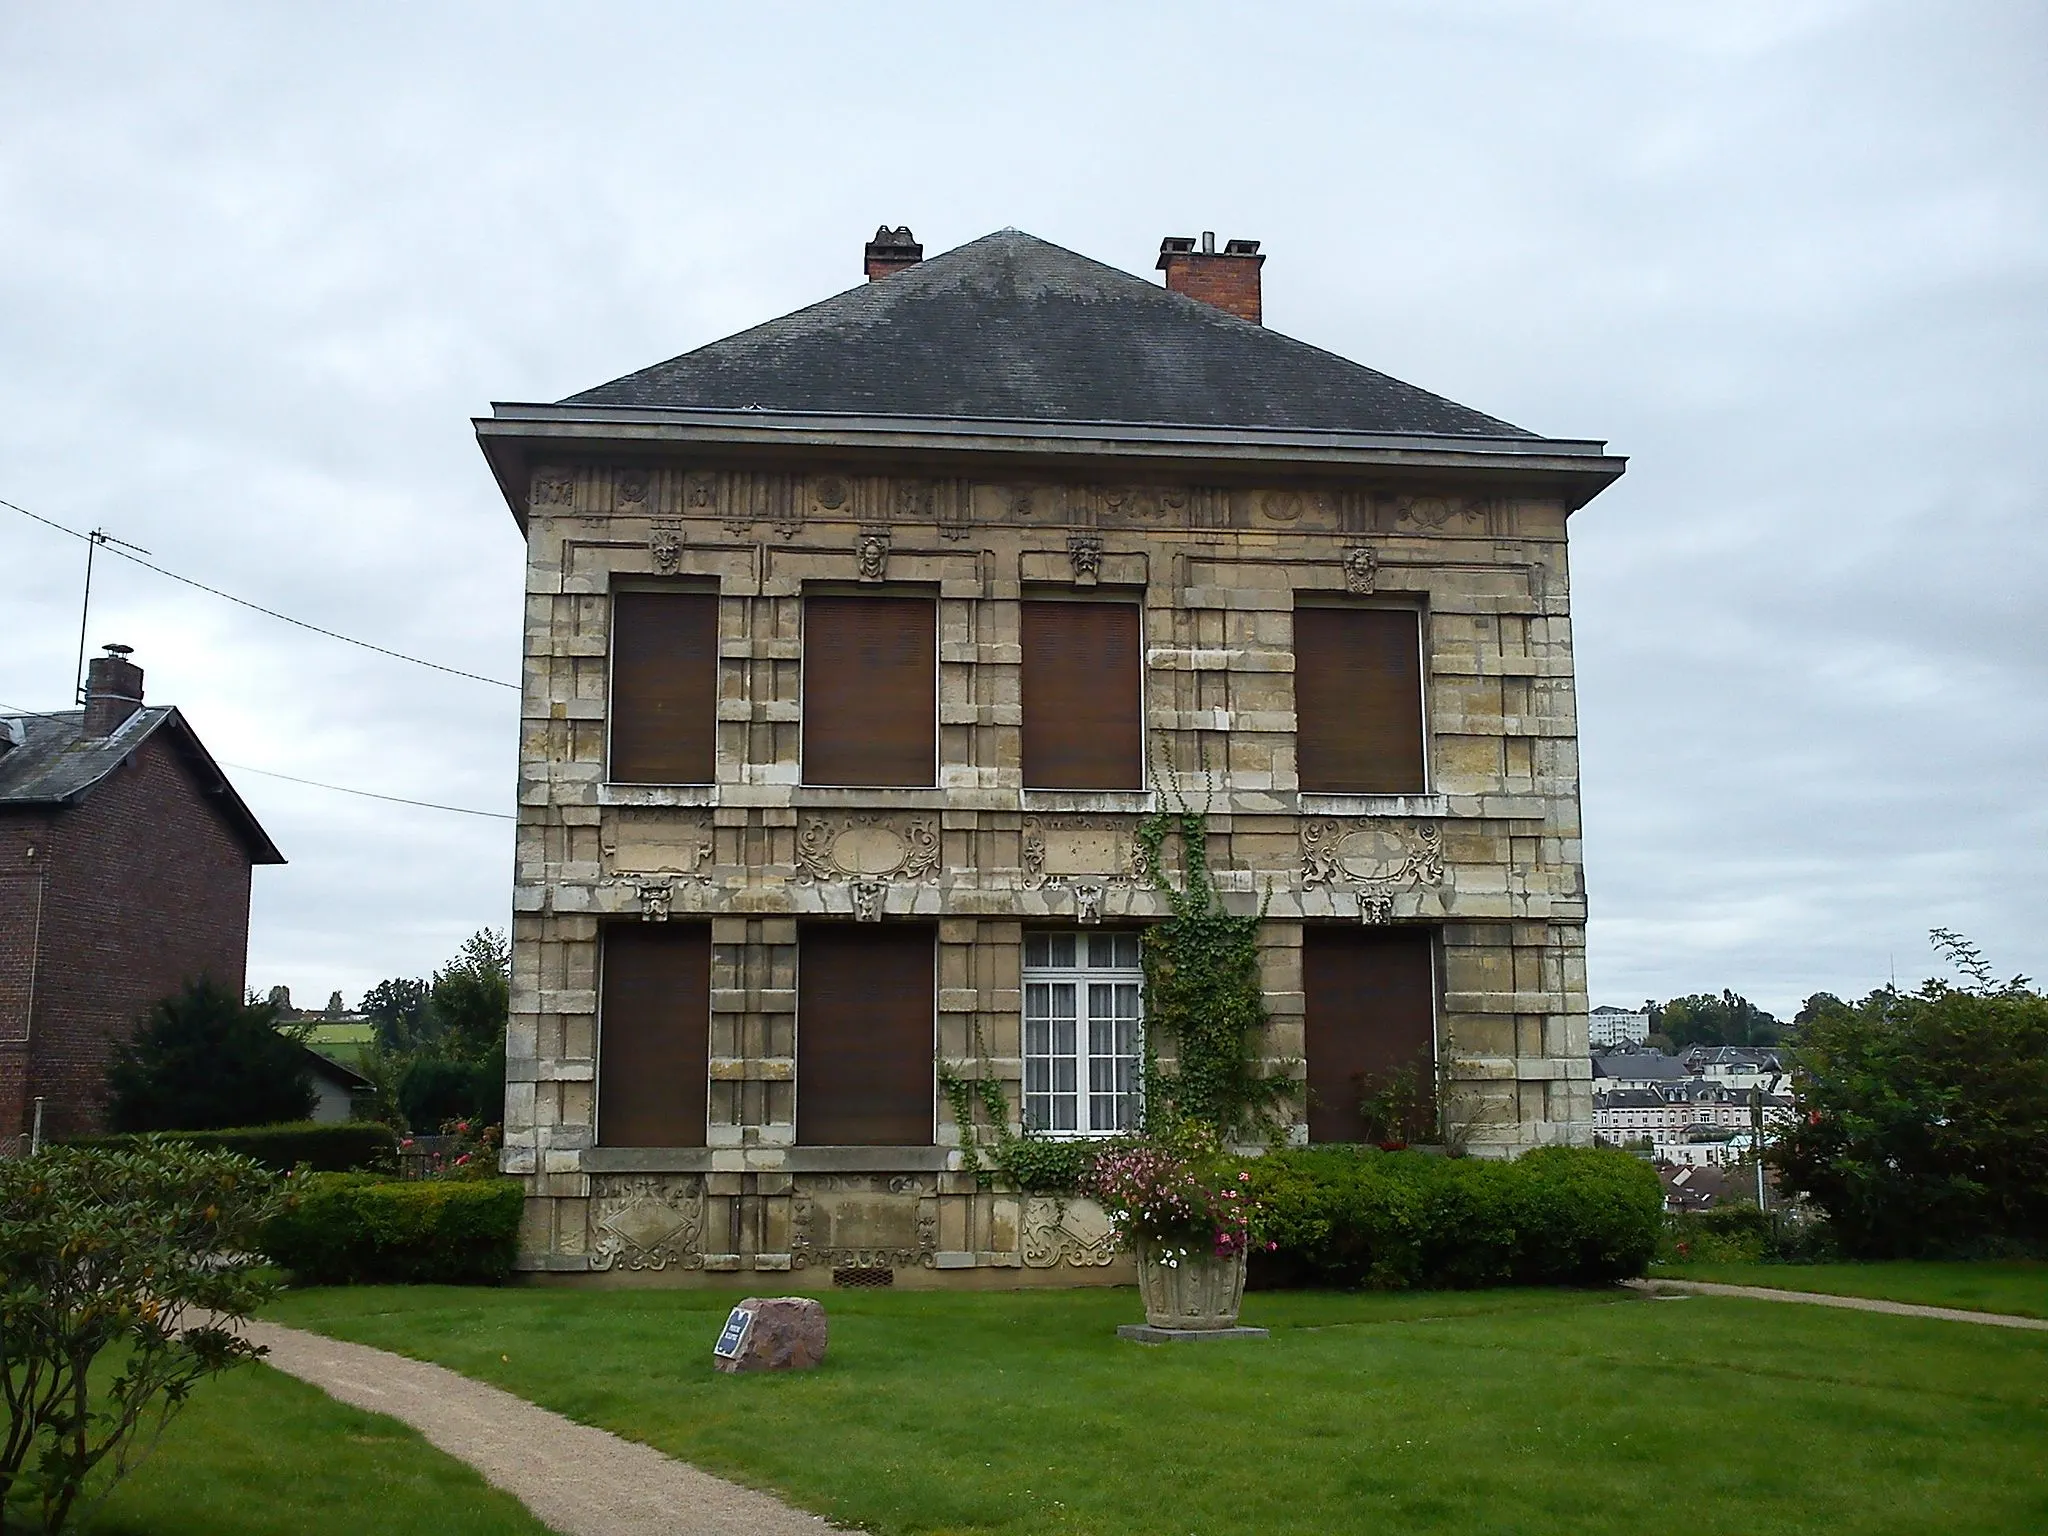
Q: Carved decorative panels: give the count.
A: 7